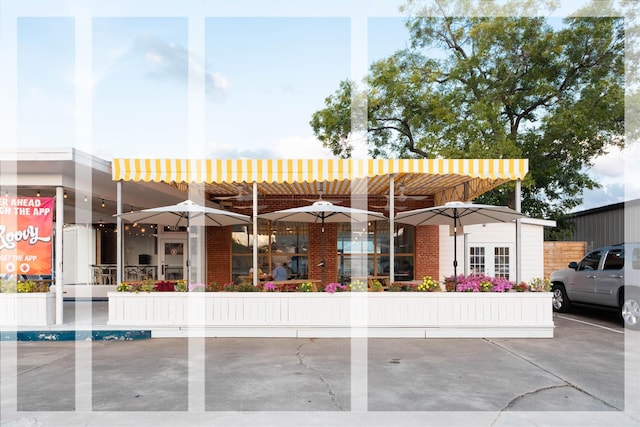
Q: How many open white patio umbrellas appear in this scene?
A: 3